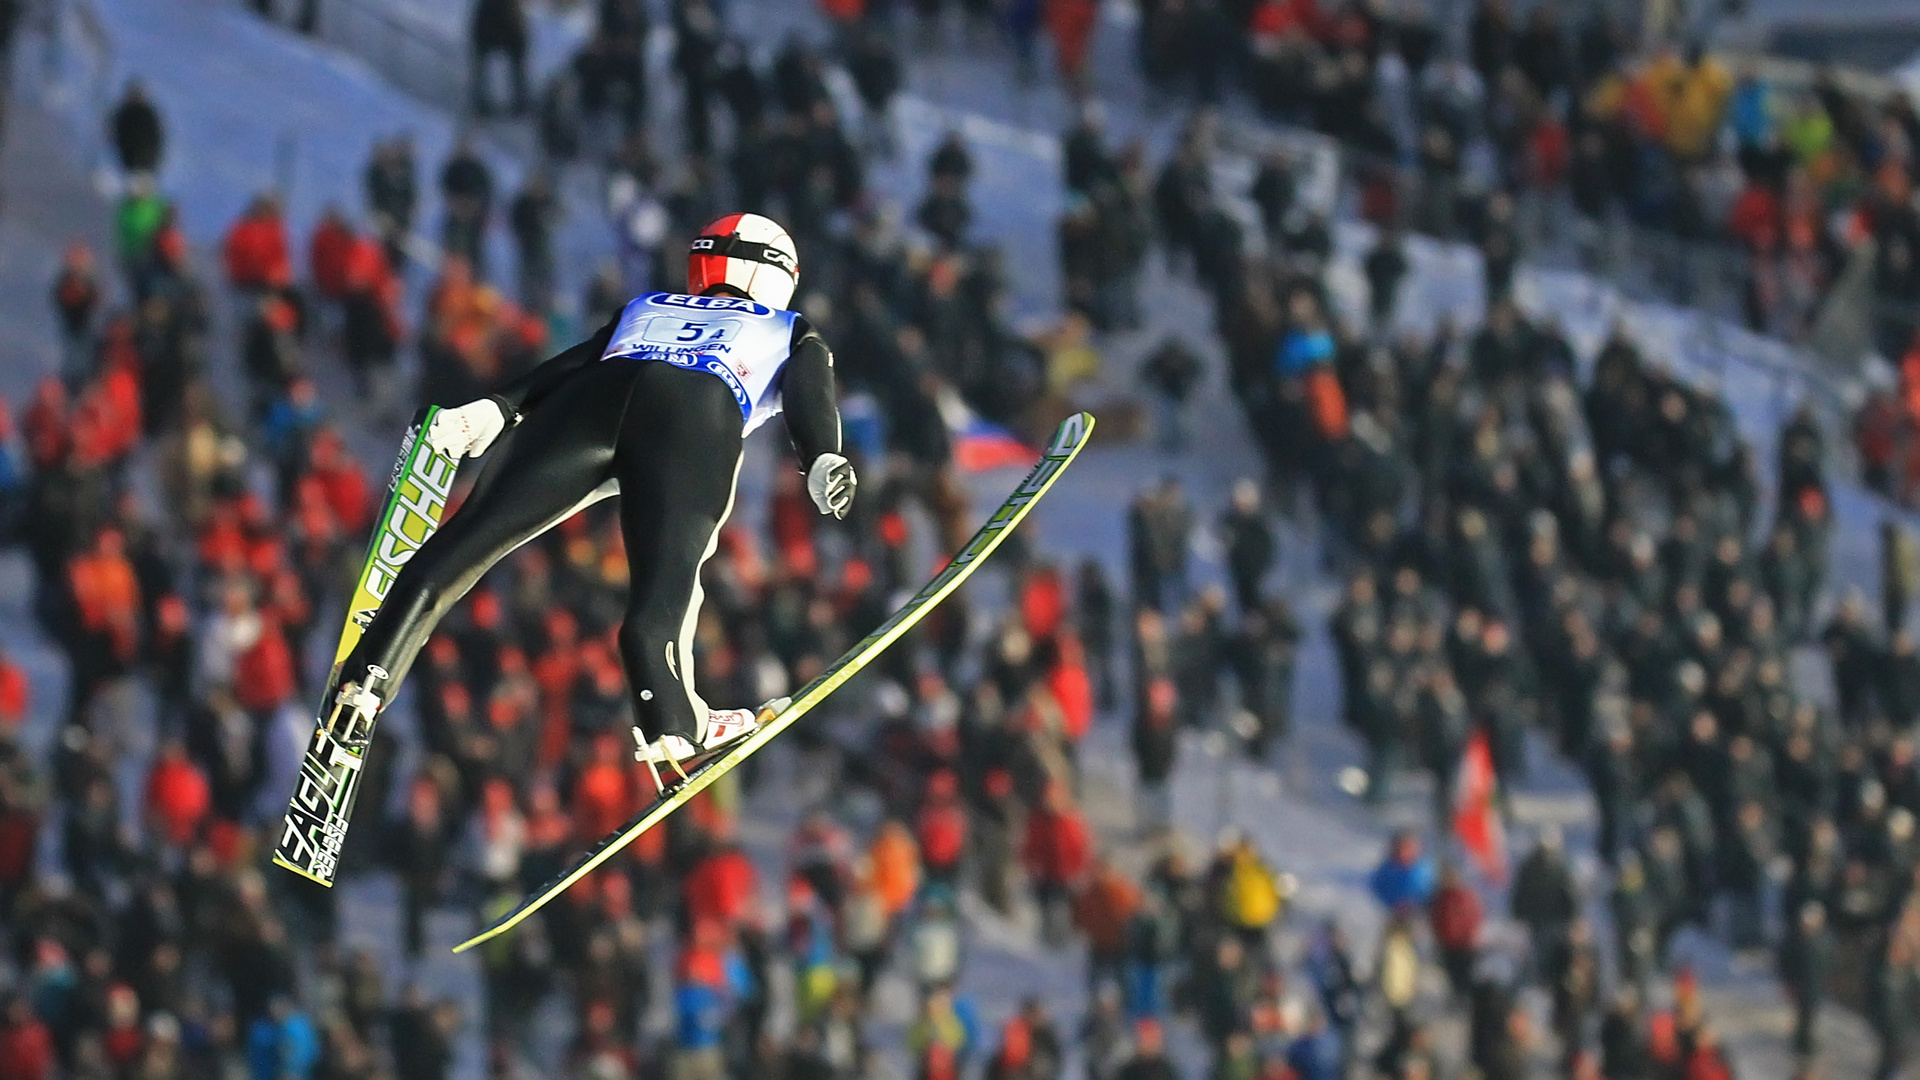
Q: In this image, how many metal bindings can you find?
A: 2